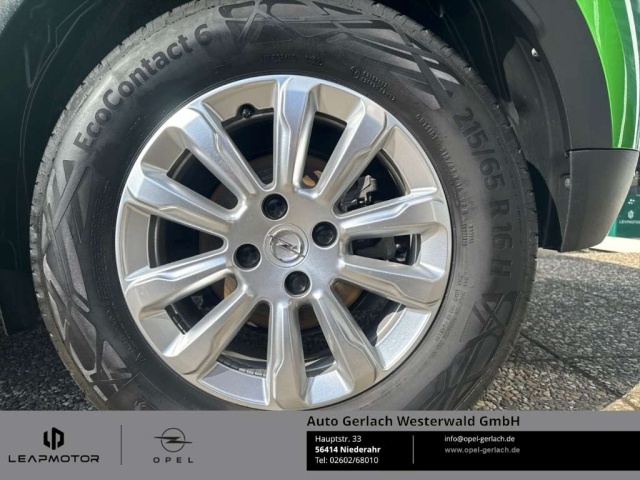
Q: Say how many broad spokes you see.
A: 10